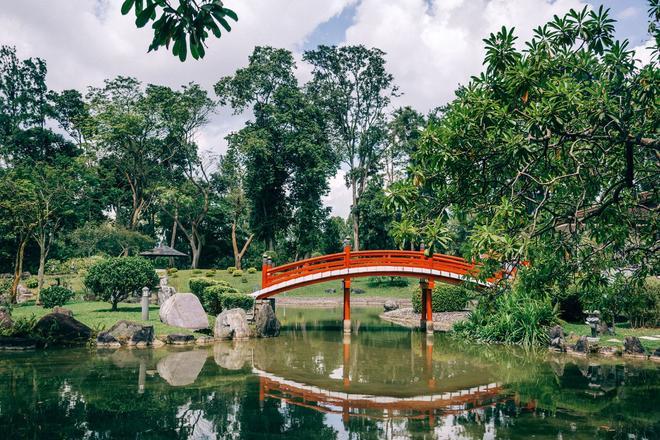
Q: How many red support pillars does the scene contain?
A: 3